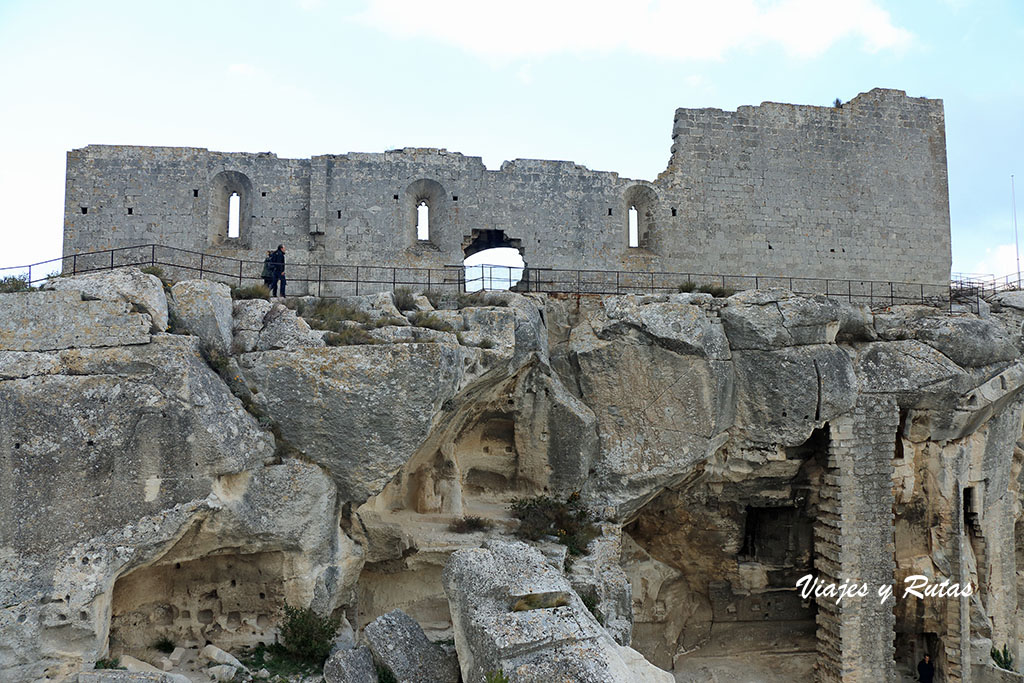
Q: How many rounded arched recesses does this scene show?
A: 3